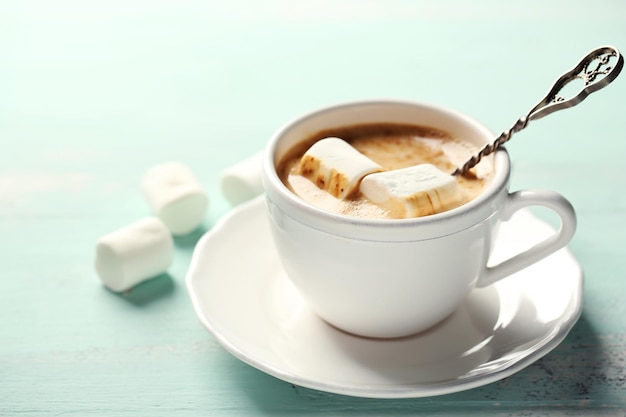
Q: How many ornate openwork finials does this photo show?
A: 1